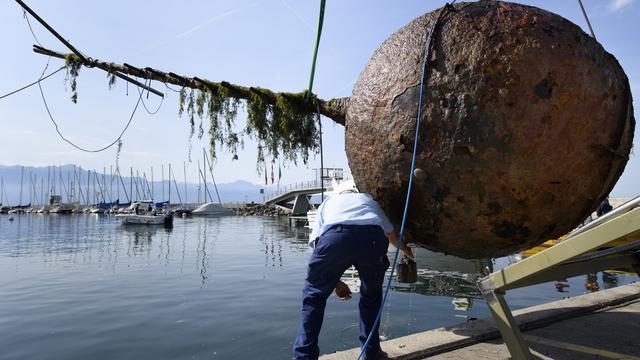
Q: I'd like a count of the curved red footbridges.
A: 0